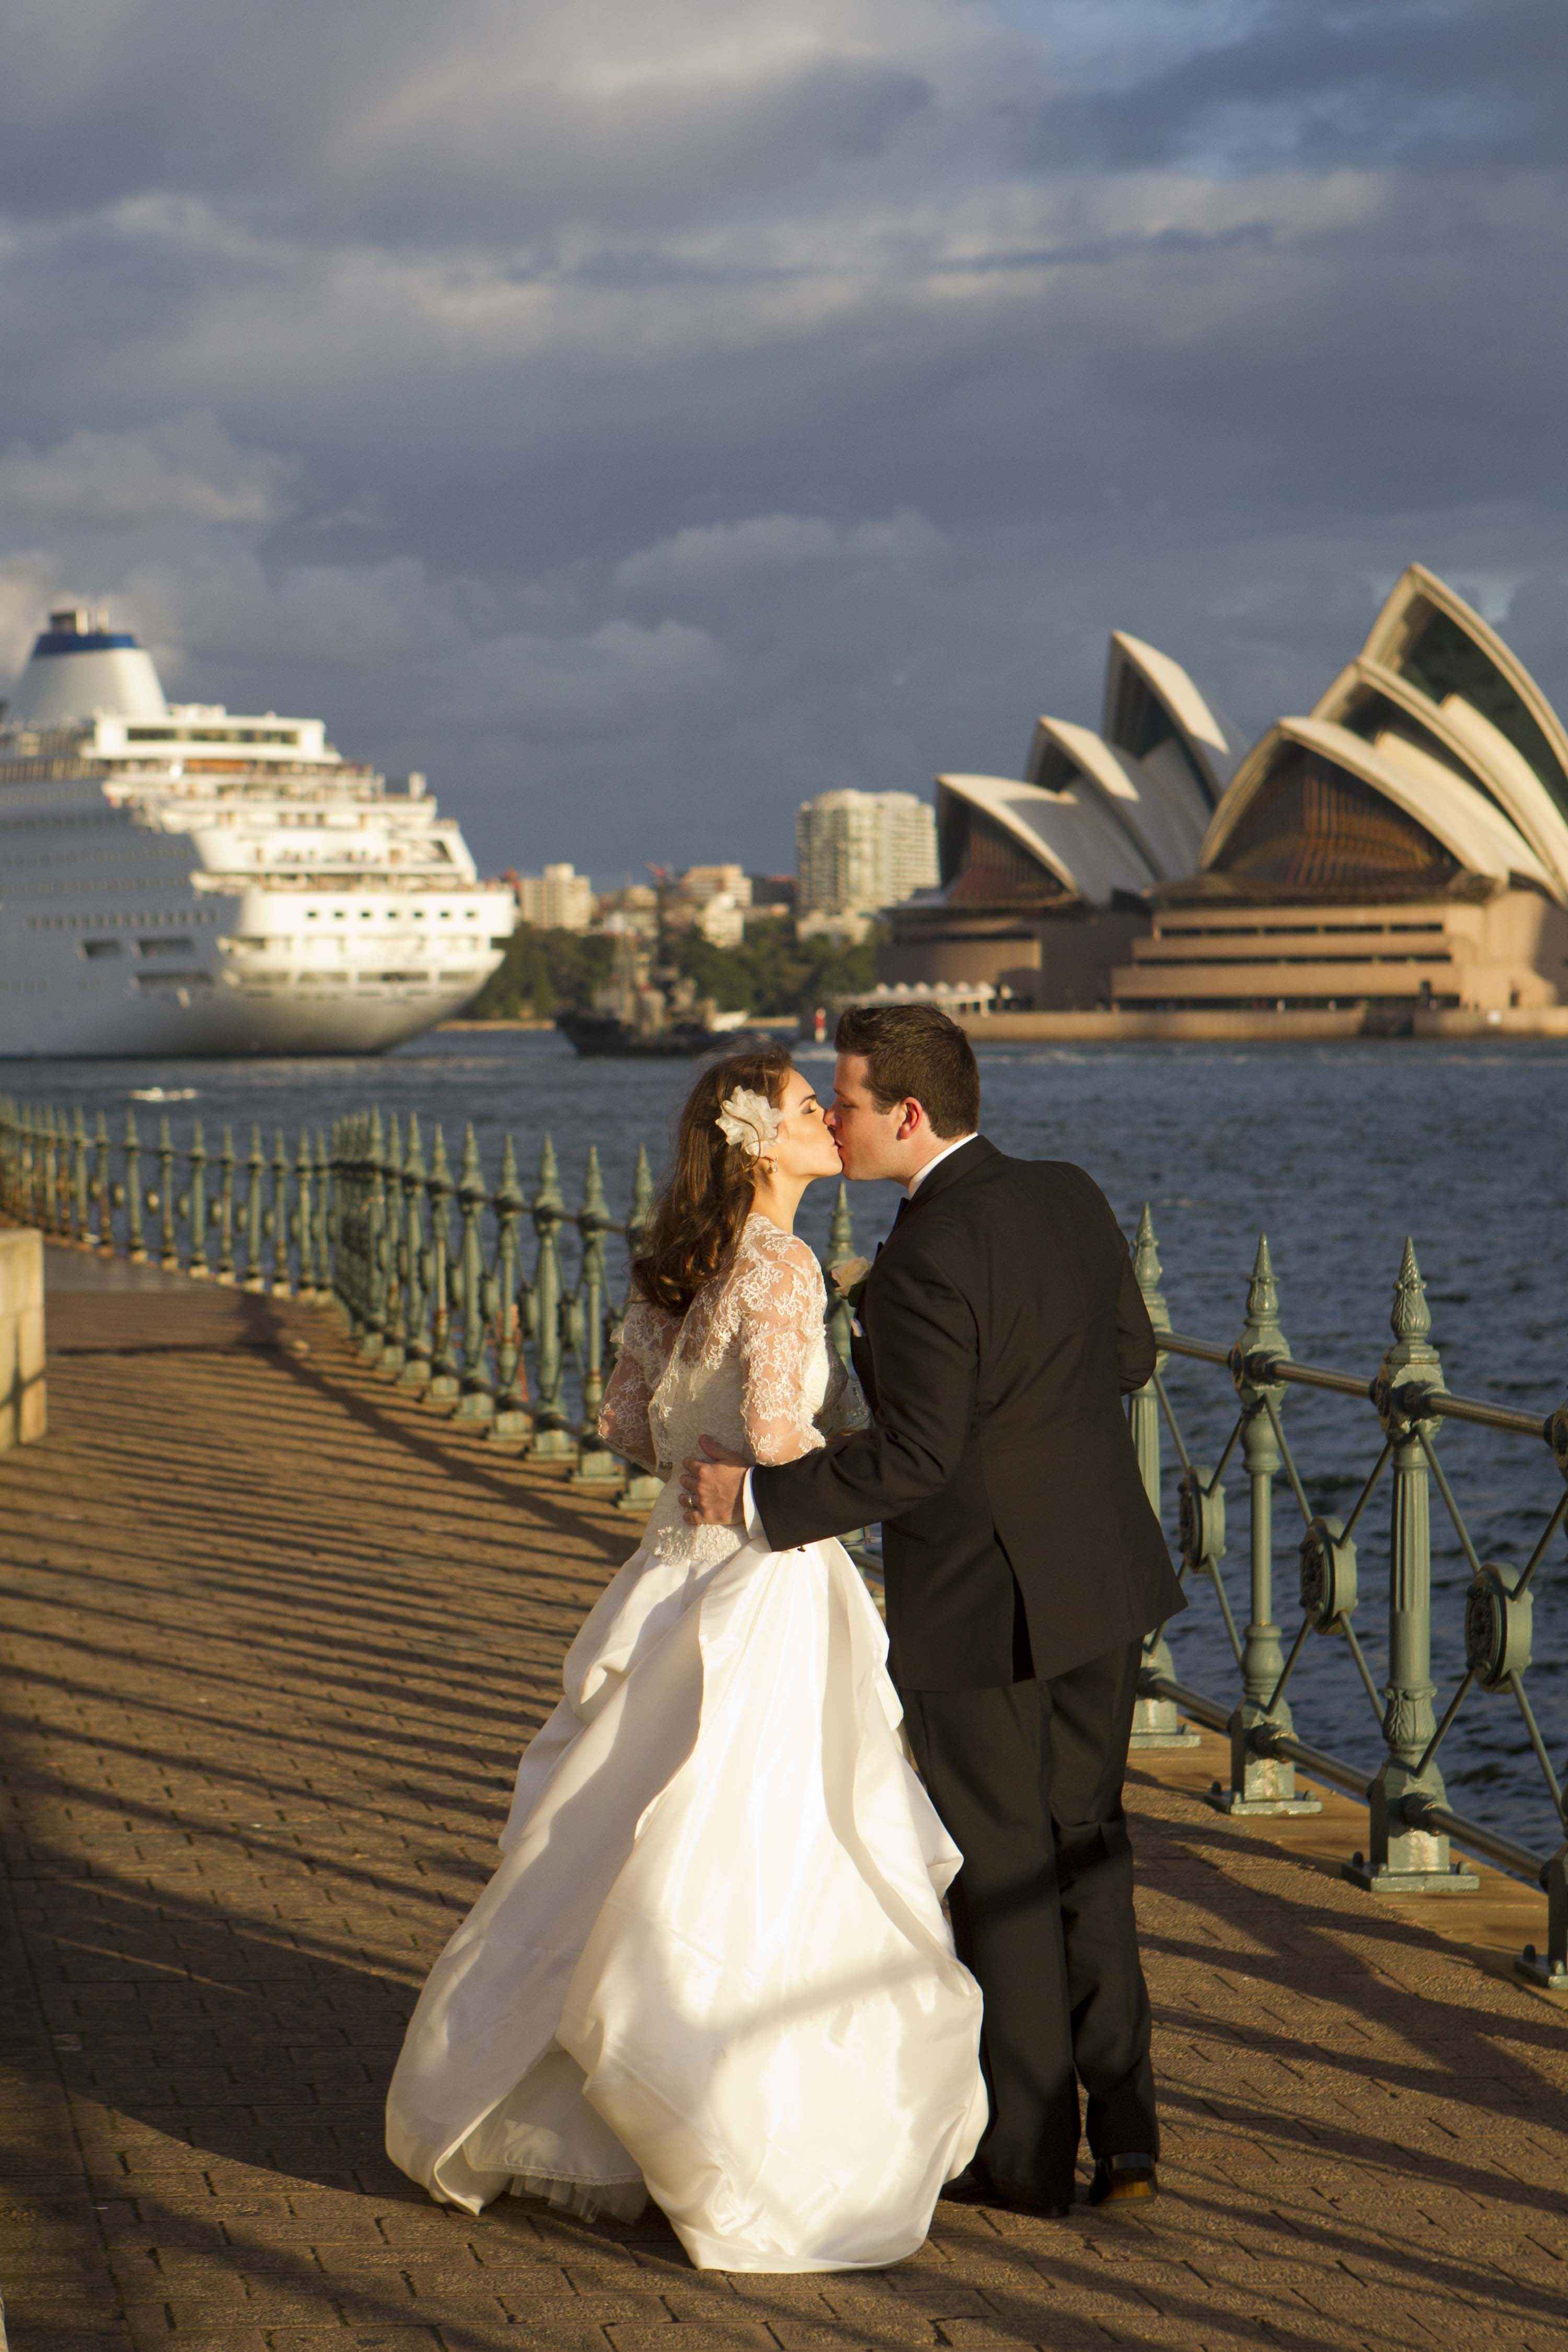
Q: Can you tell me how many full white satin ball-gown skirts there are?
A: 1